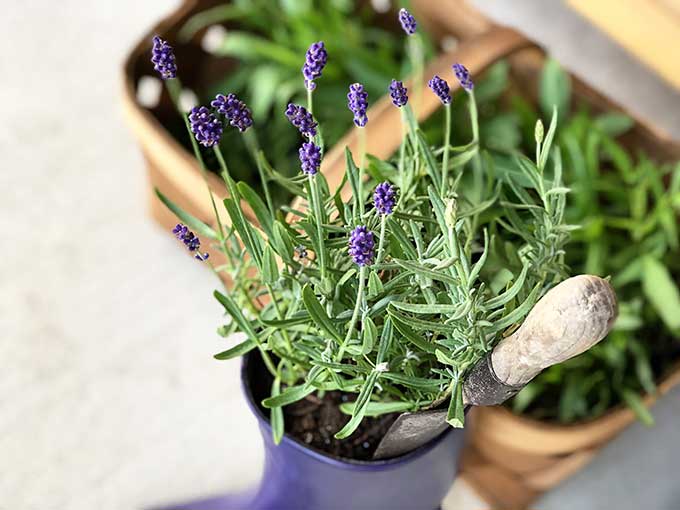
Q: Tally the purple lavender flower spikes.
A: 14